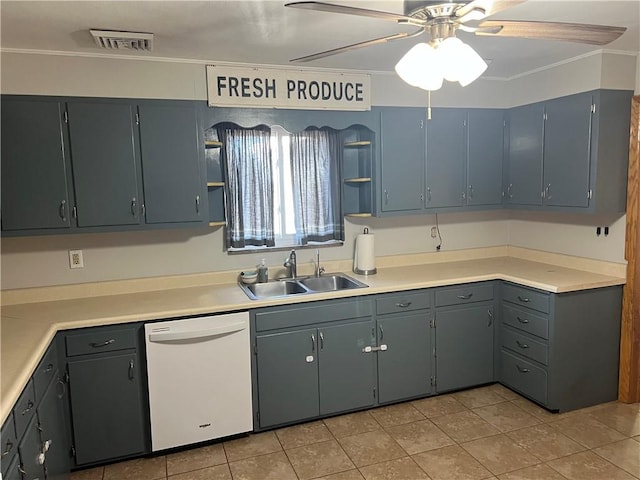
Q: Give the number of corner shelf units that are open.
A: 2